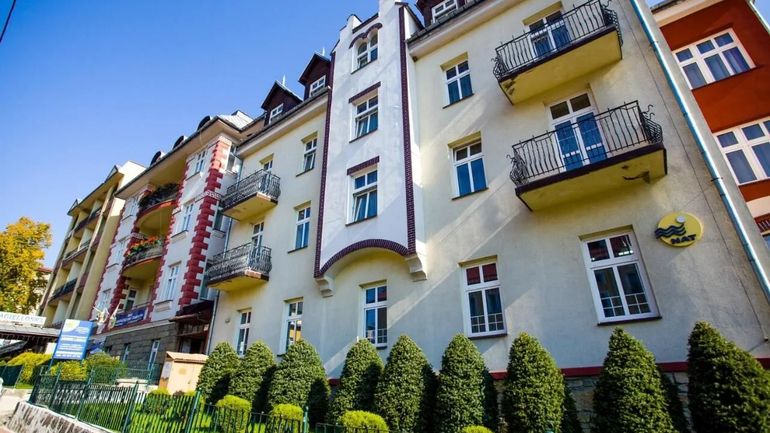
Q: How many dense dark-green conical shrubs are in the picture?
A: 9